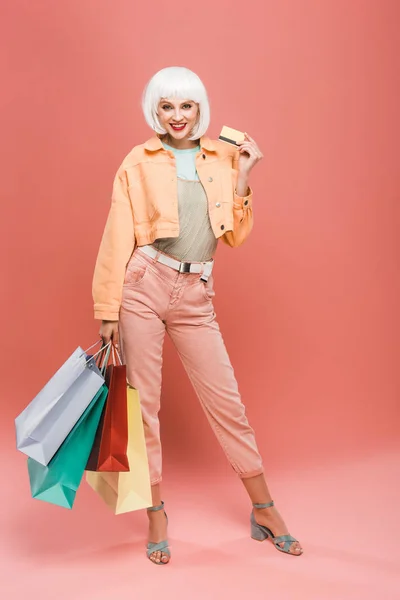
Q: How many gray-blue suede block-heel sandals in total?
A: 2